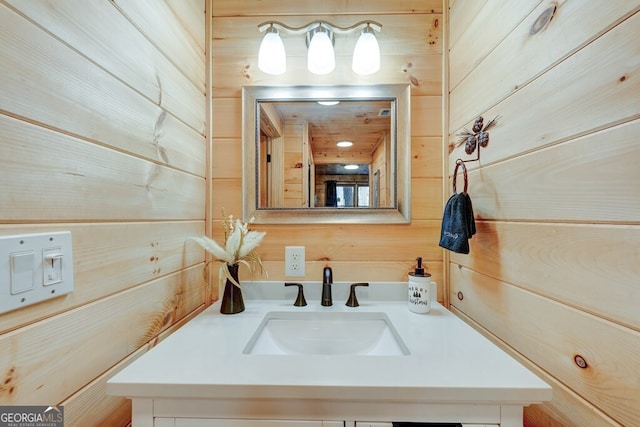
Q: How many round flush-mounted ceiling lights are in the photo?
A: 3